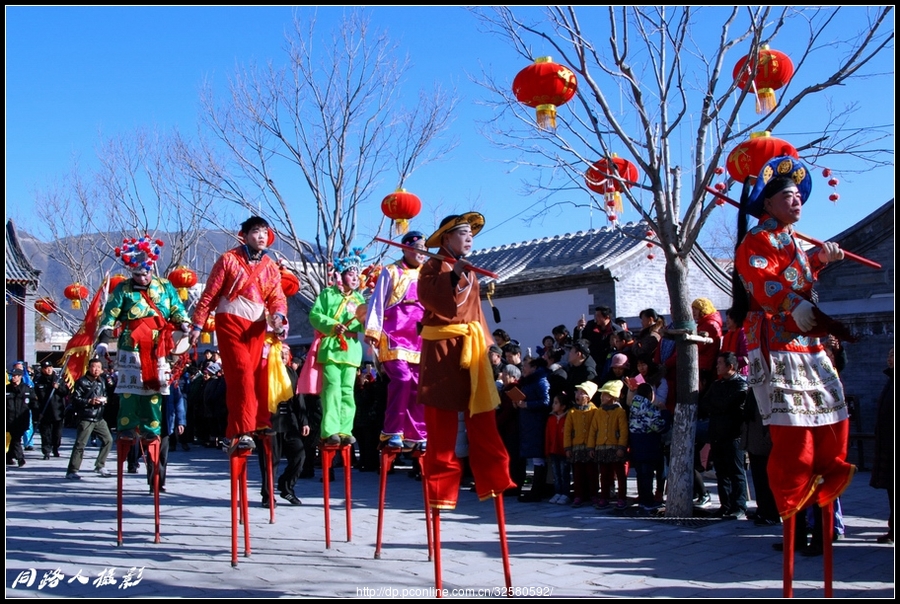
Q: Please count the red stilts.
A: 14